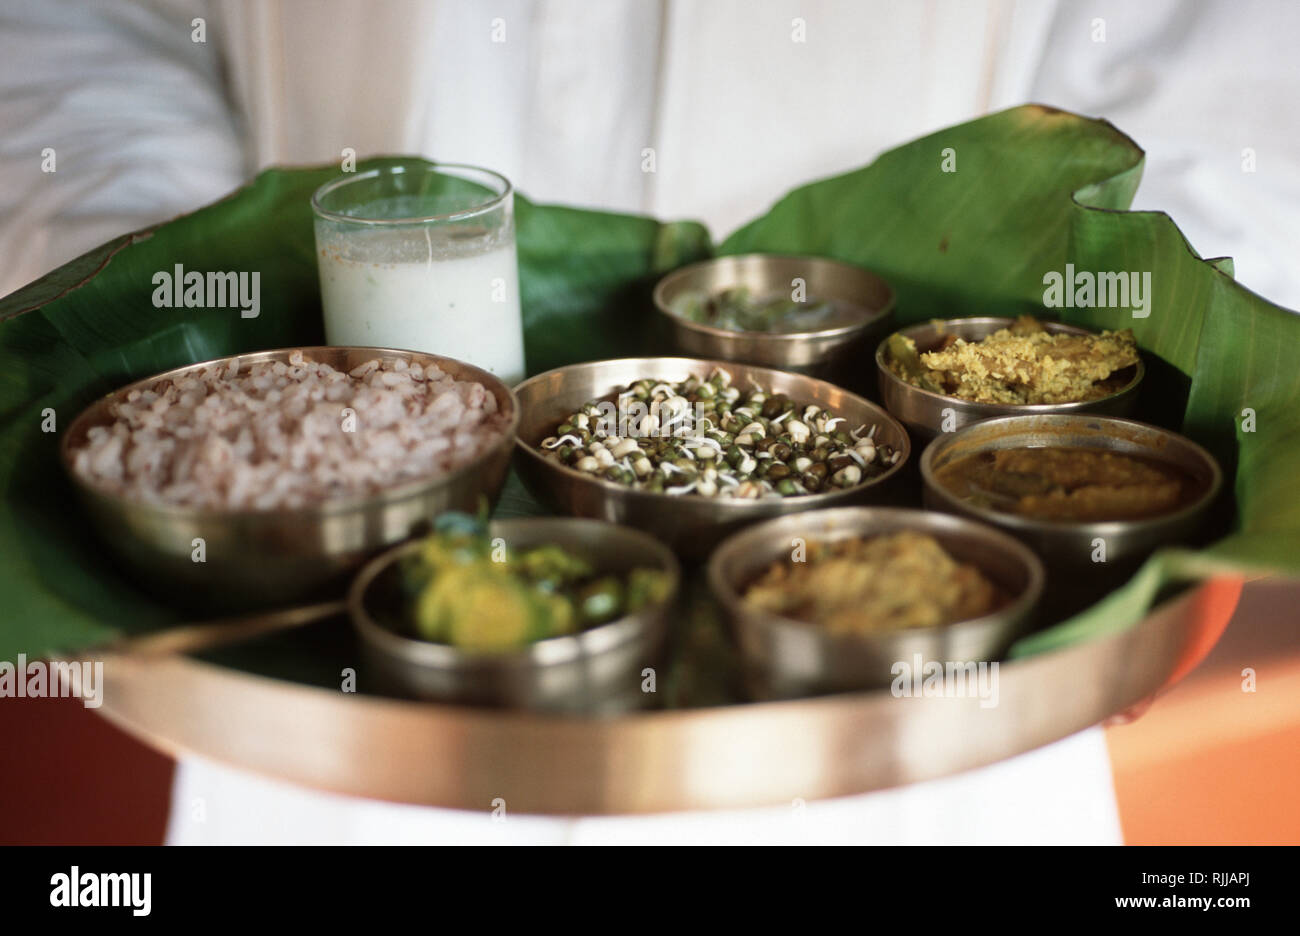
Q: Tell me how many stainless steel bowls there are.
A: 7